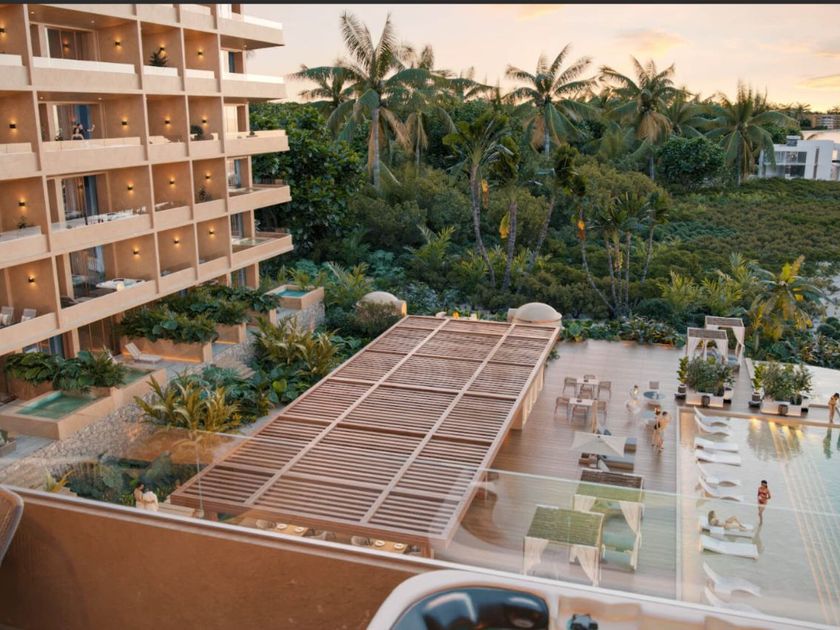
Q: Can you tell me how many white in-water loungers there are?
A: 10